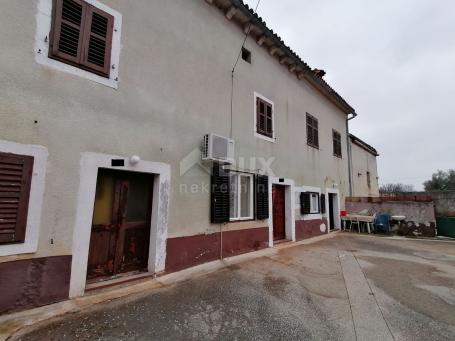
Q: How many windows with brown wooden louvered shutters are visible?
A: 5